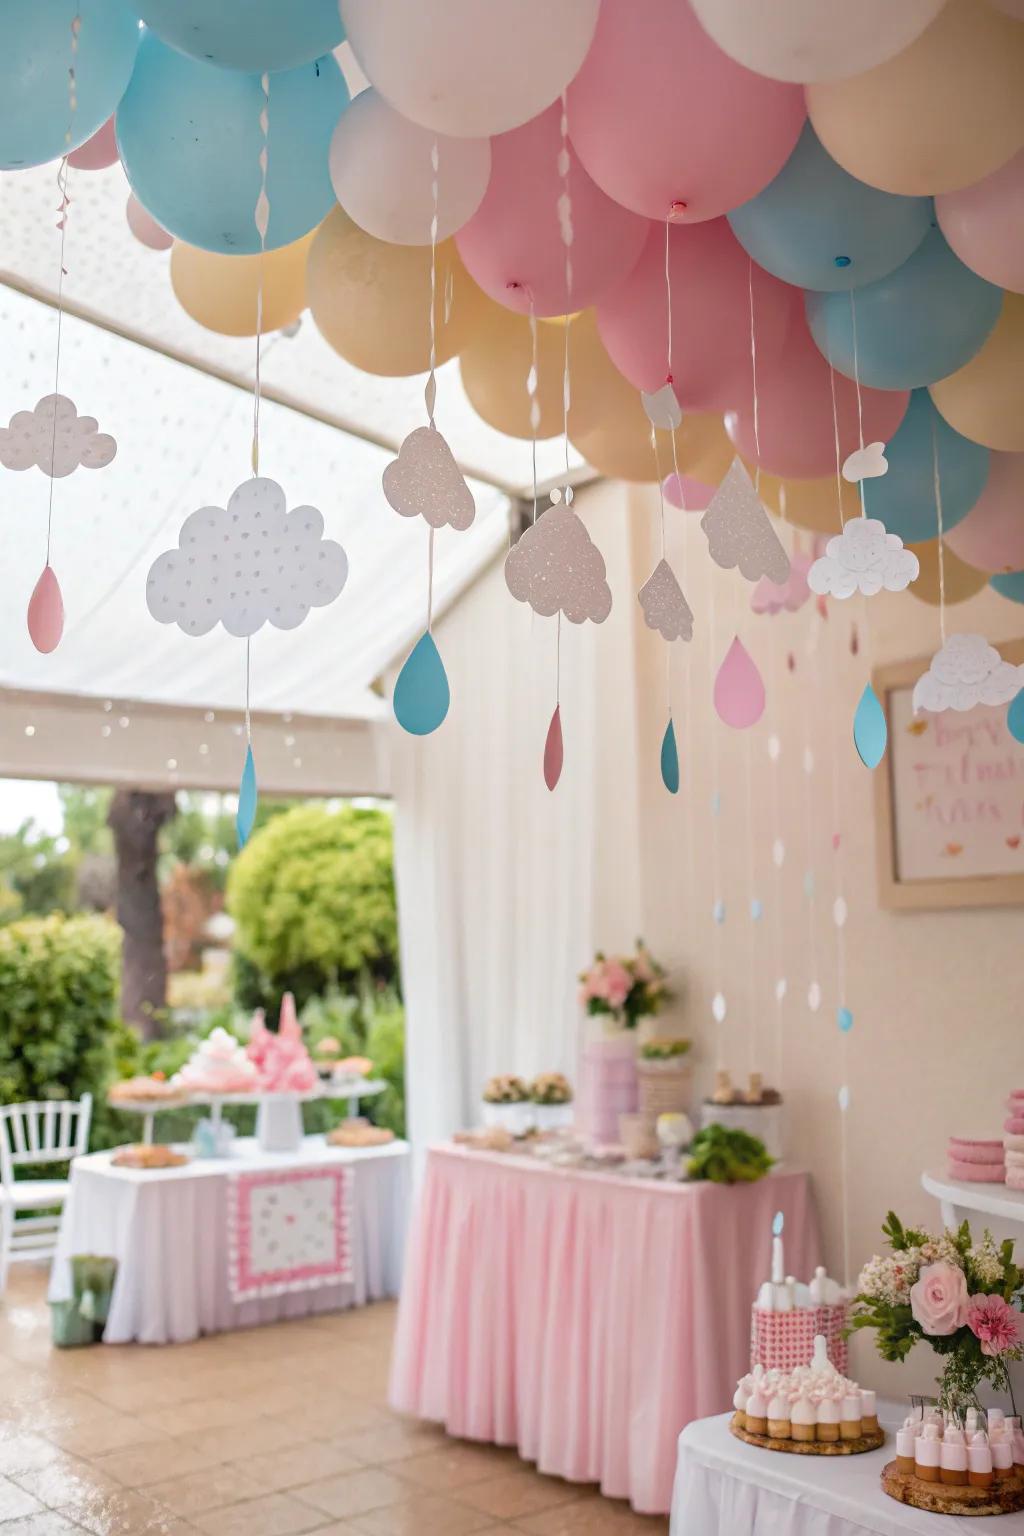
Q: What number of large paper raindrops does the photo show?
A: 8